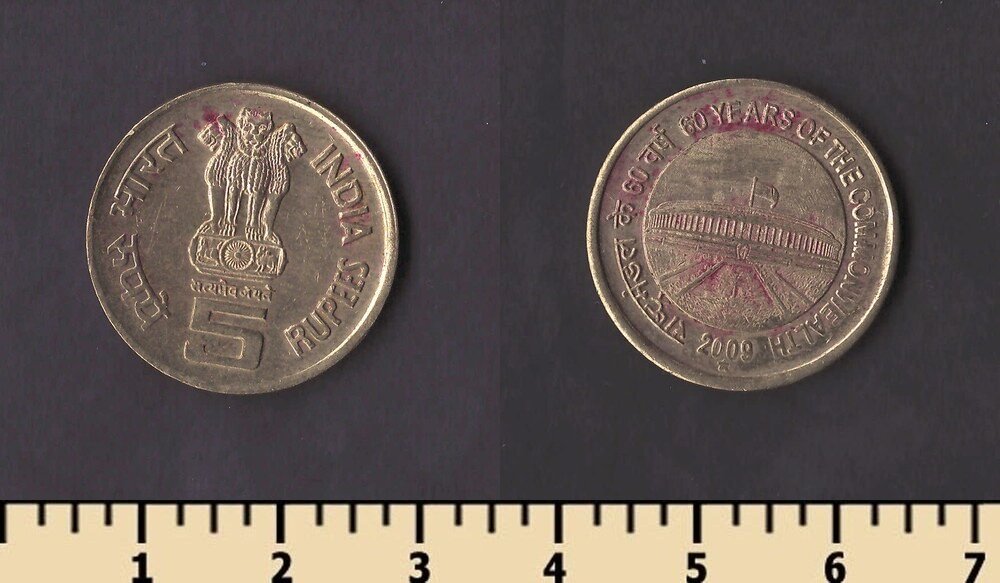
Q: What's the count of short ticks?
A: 14